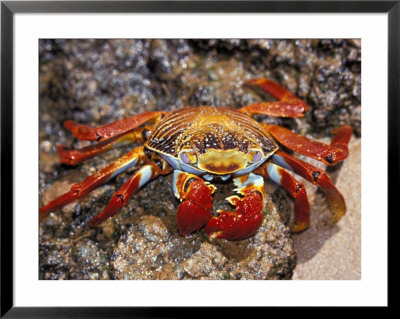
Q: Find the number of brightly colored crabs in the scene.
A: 1